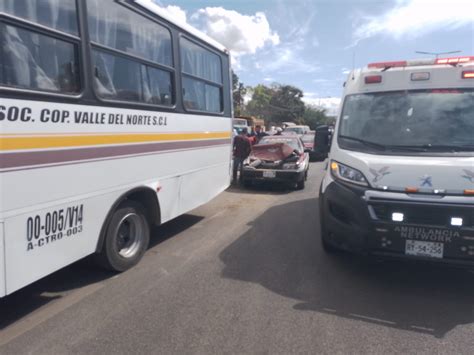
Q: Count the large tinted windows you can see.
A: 3